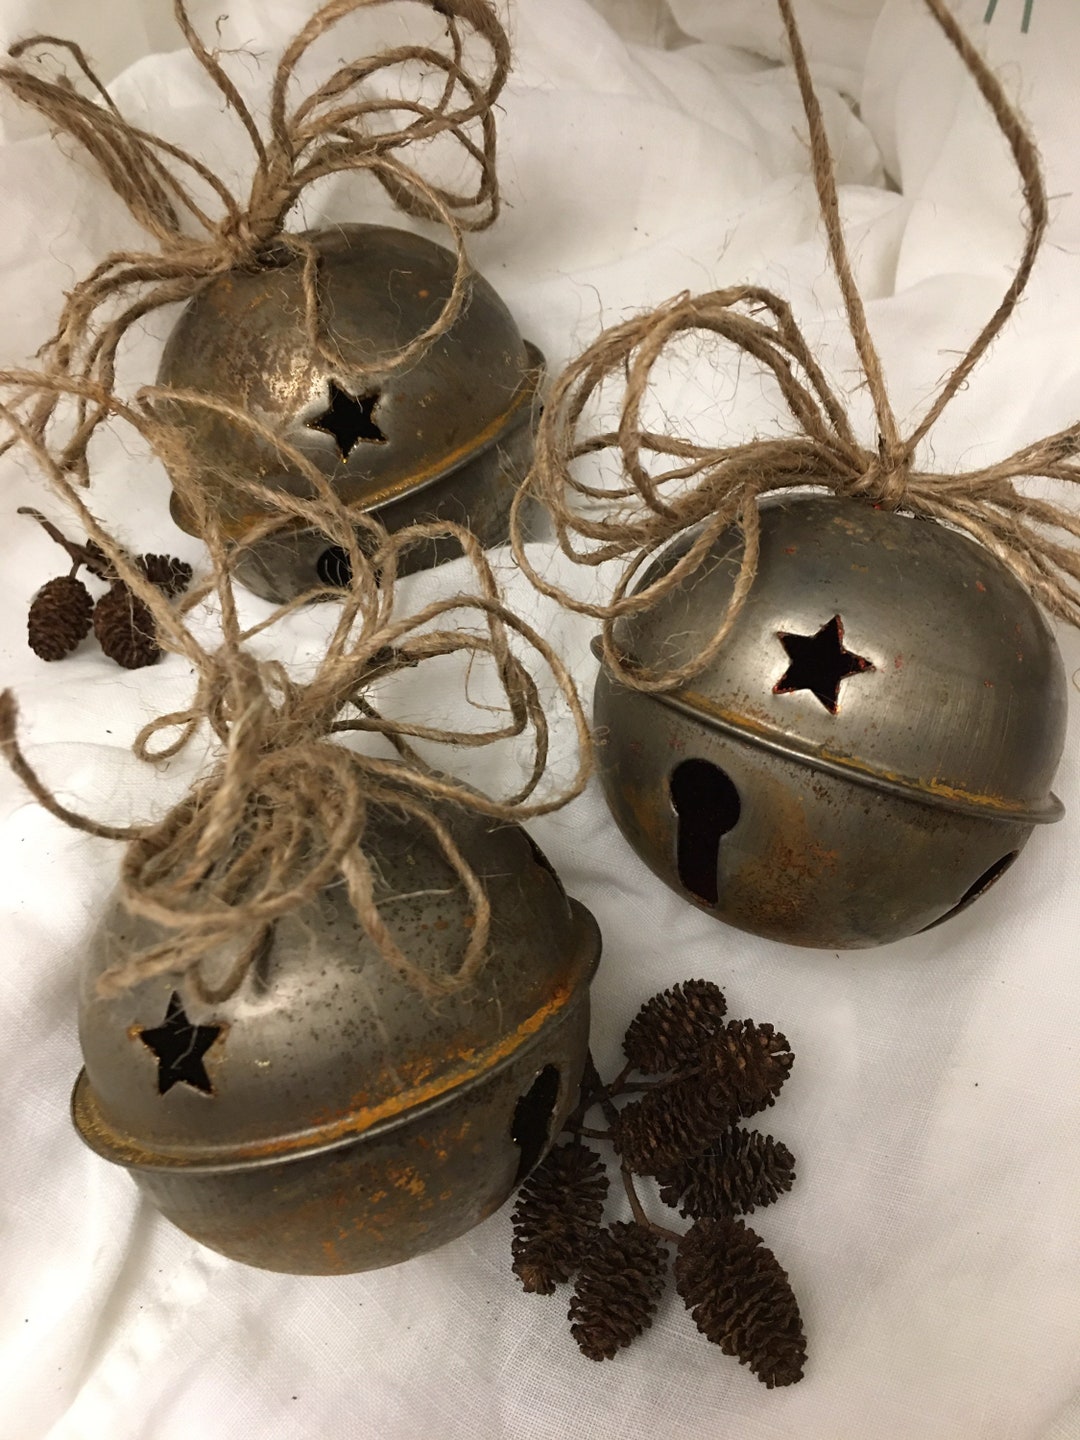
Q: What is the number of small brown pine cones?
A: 10